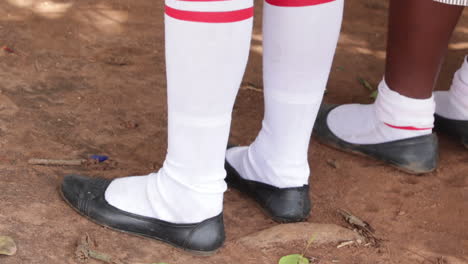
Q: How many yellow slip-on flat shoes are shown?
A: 0